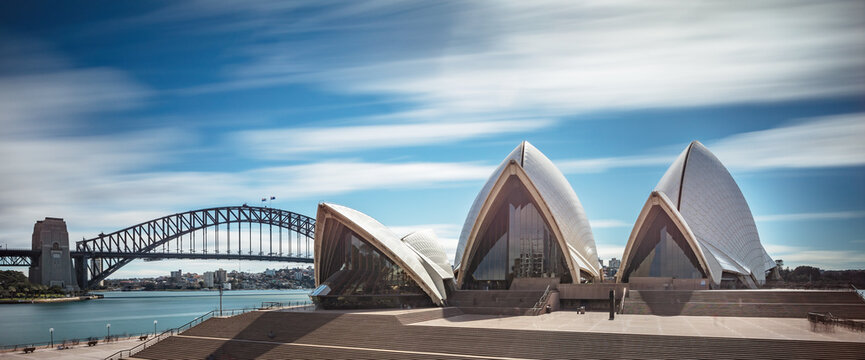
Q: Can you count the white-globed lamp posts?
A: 3